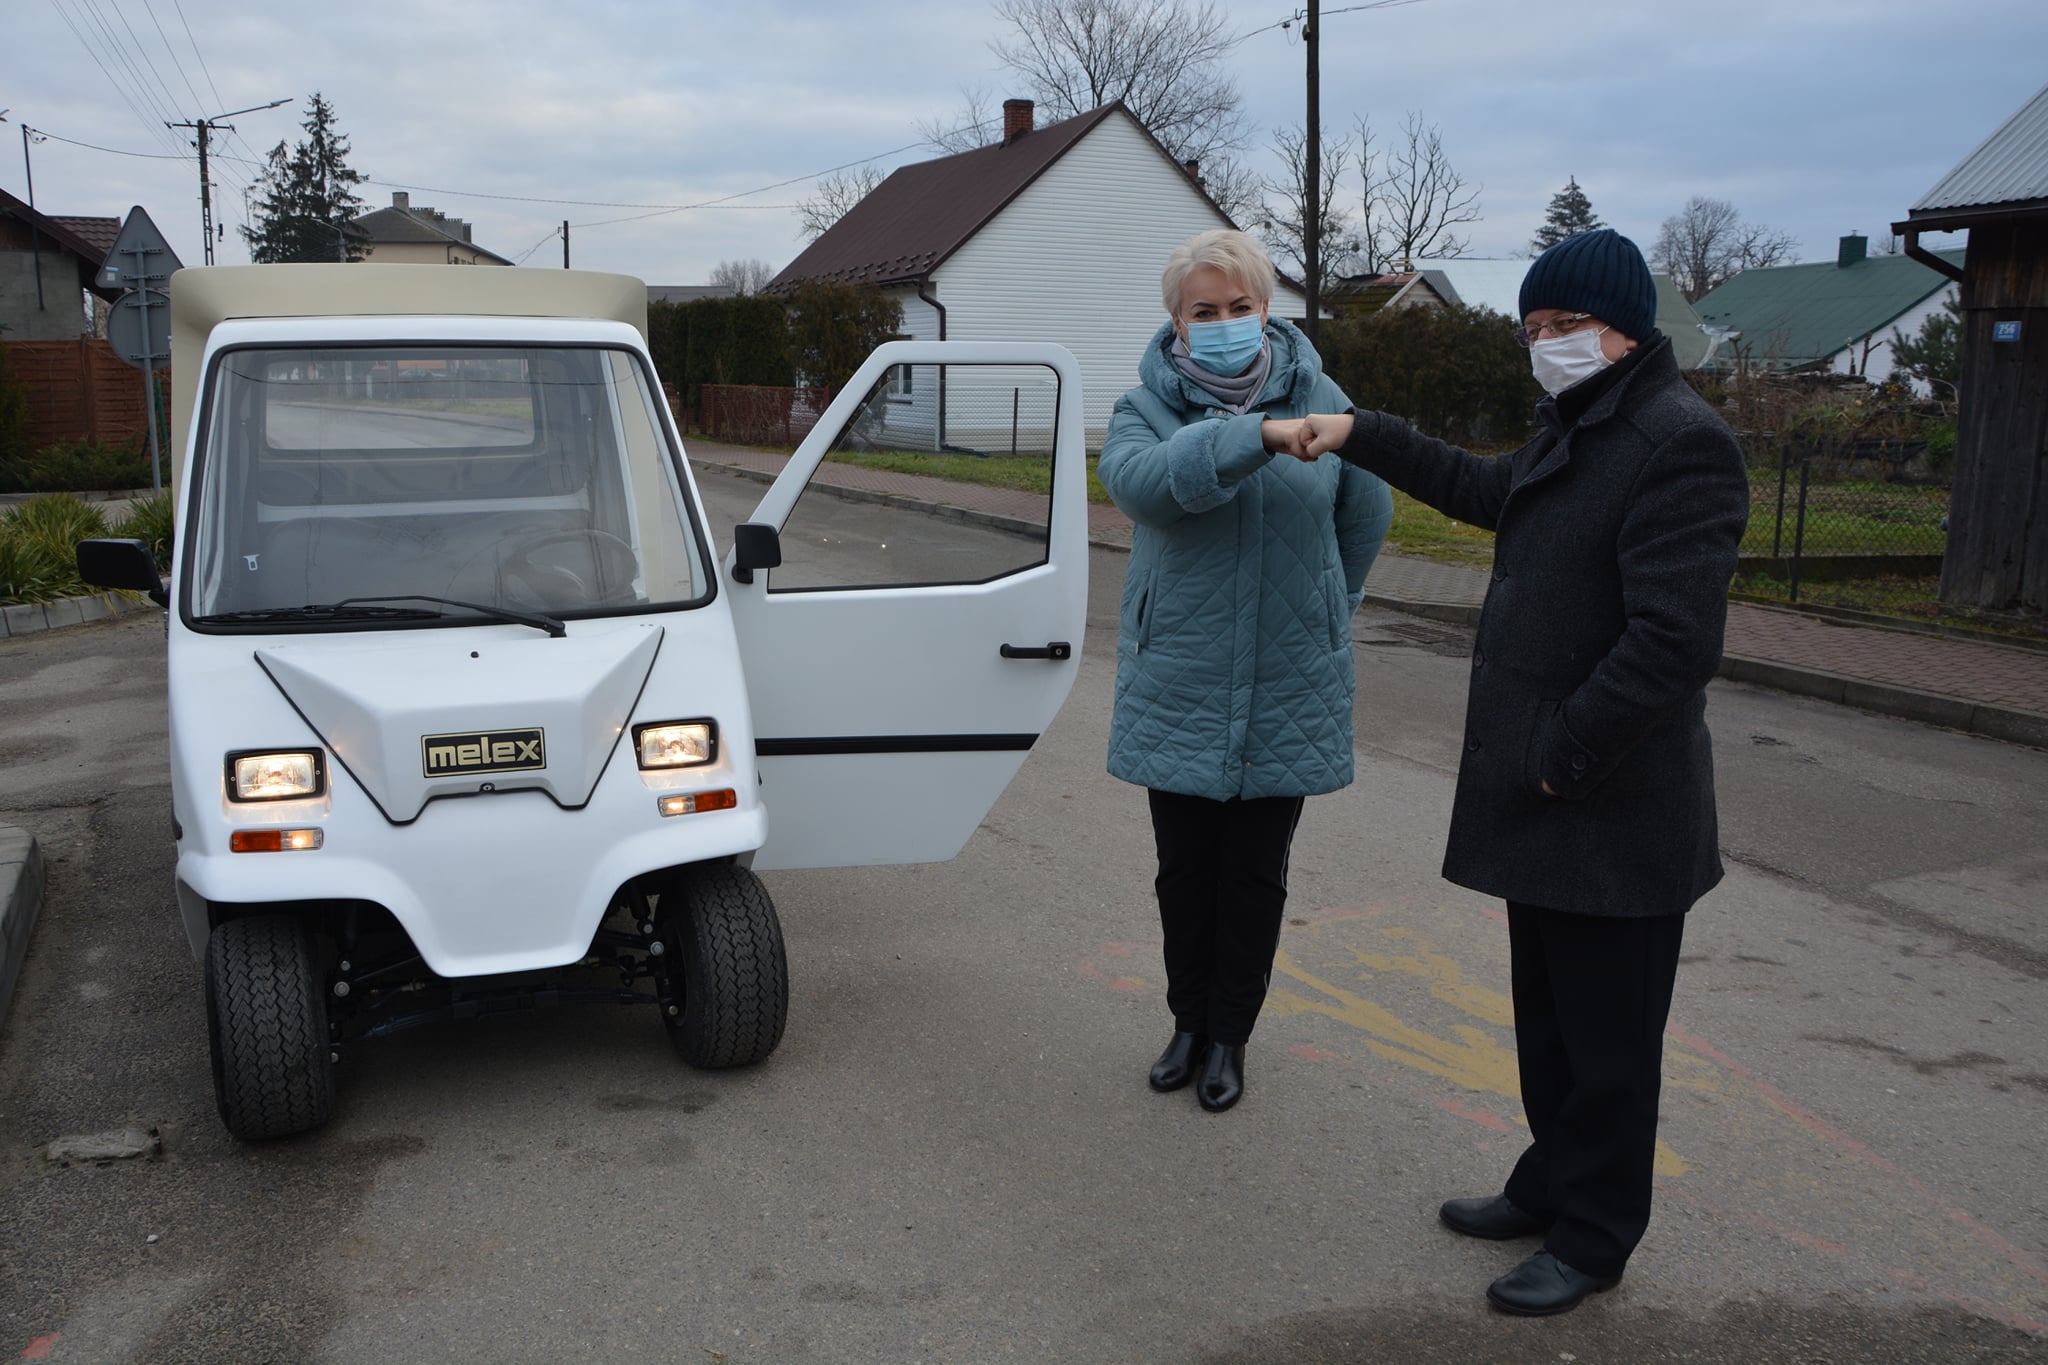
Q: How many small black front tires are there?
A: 2